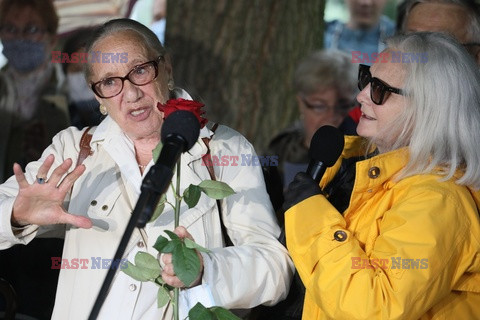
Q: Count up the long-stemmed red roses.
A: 1